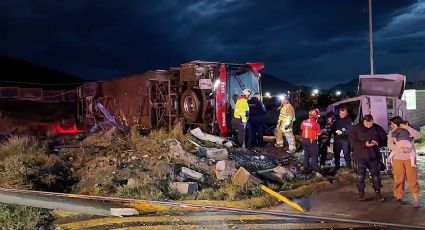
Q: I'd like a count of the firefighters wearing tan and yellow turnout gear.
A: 1